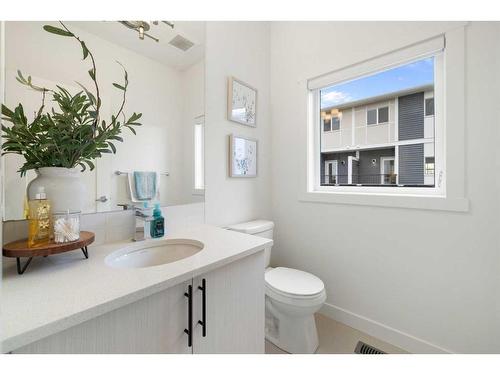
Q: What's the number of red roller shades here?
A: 0